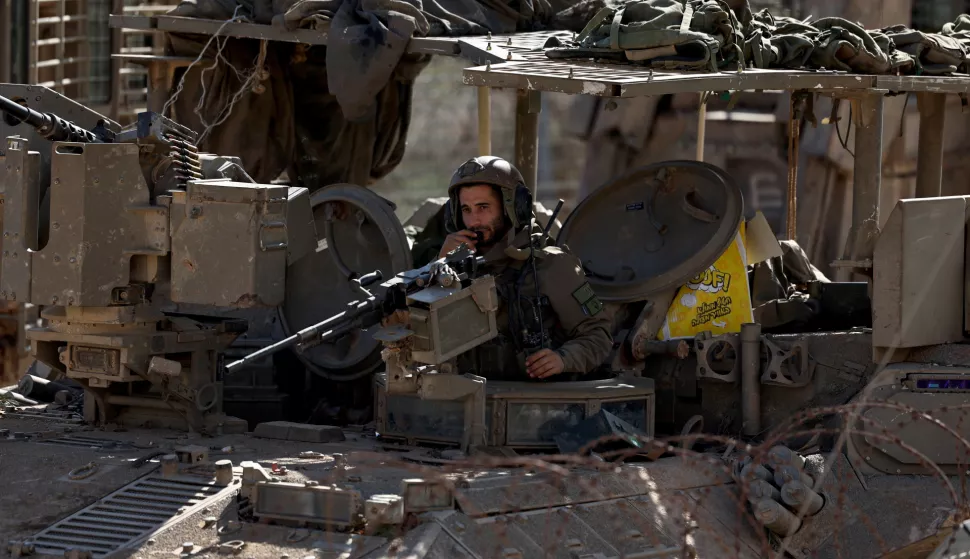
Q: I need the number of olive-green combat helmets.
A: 1